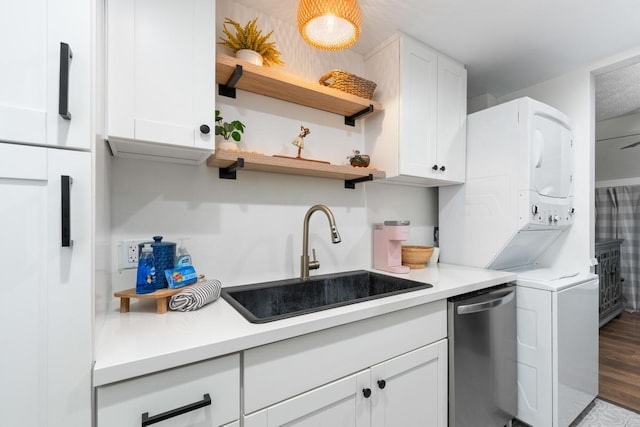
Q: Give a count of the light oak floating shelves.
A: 2